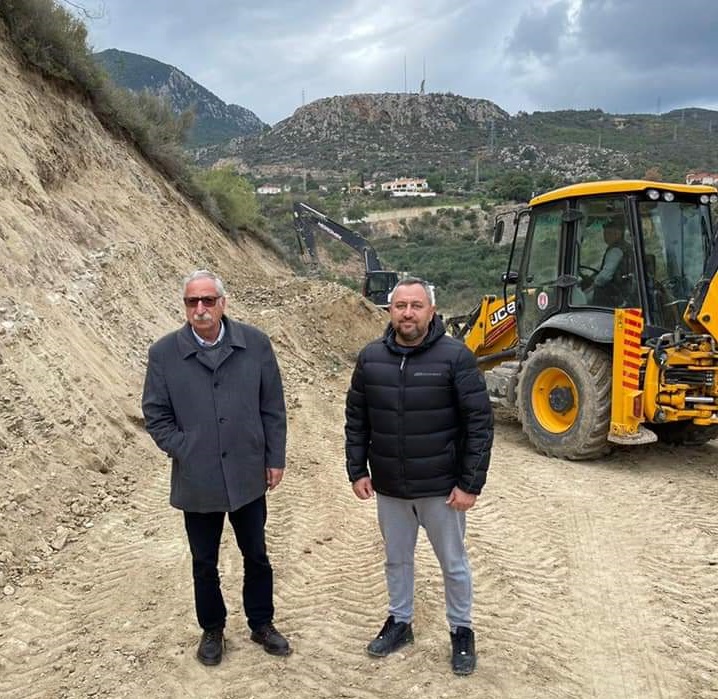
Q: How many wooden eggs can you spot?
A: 0